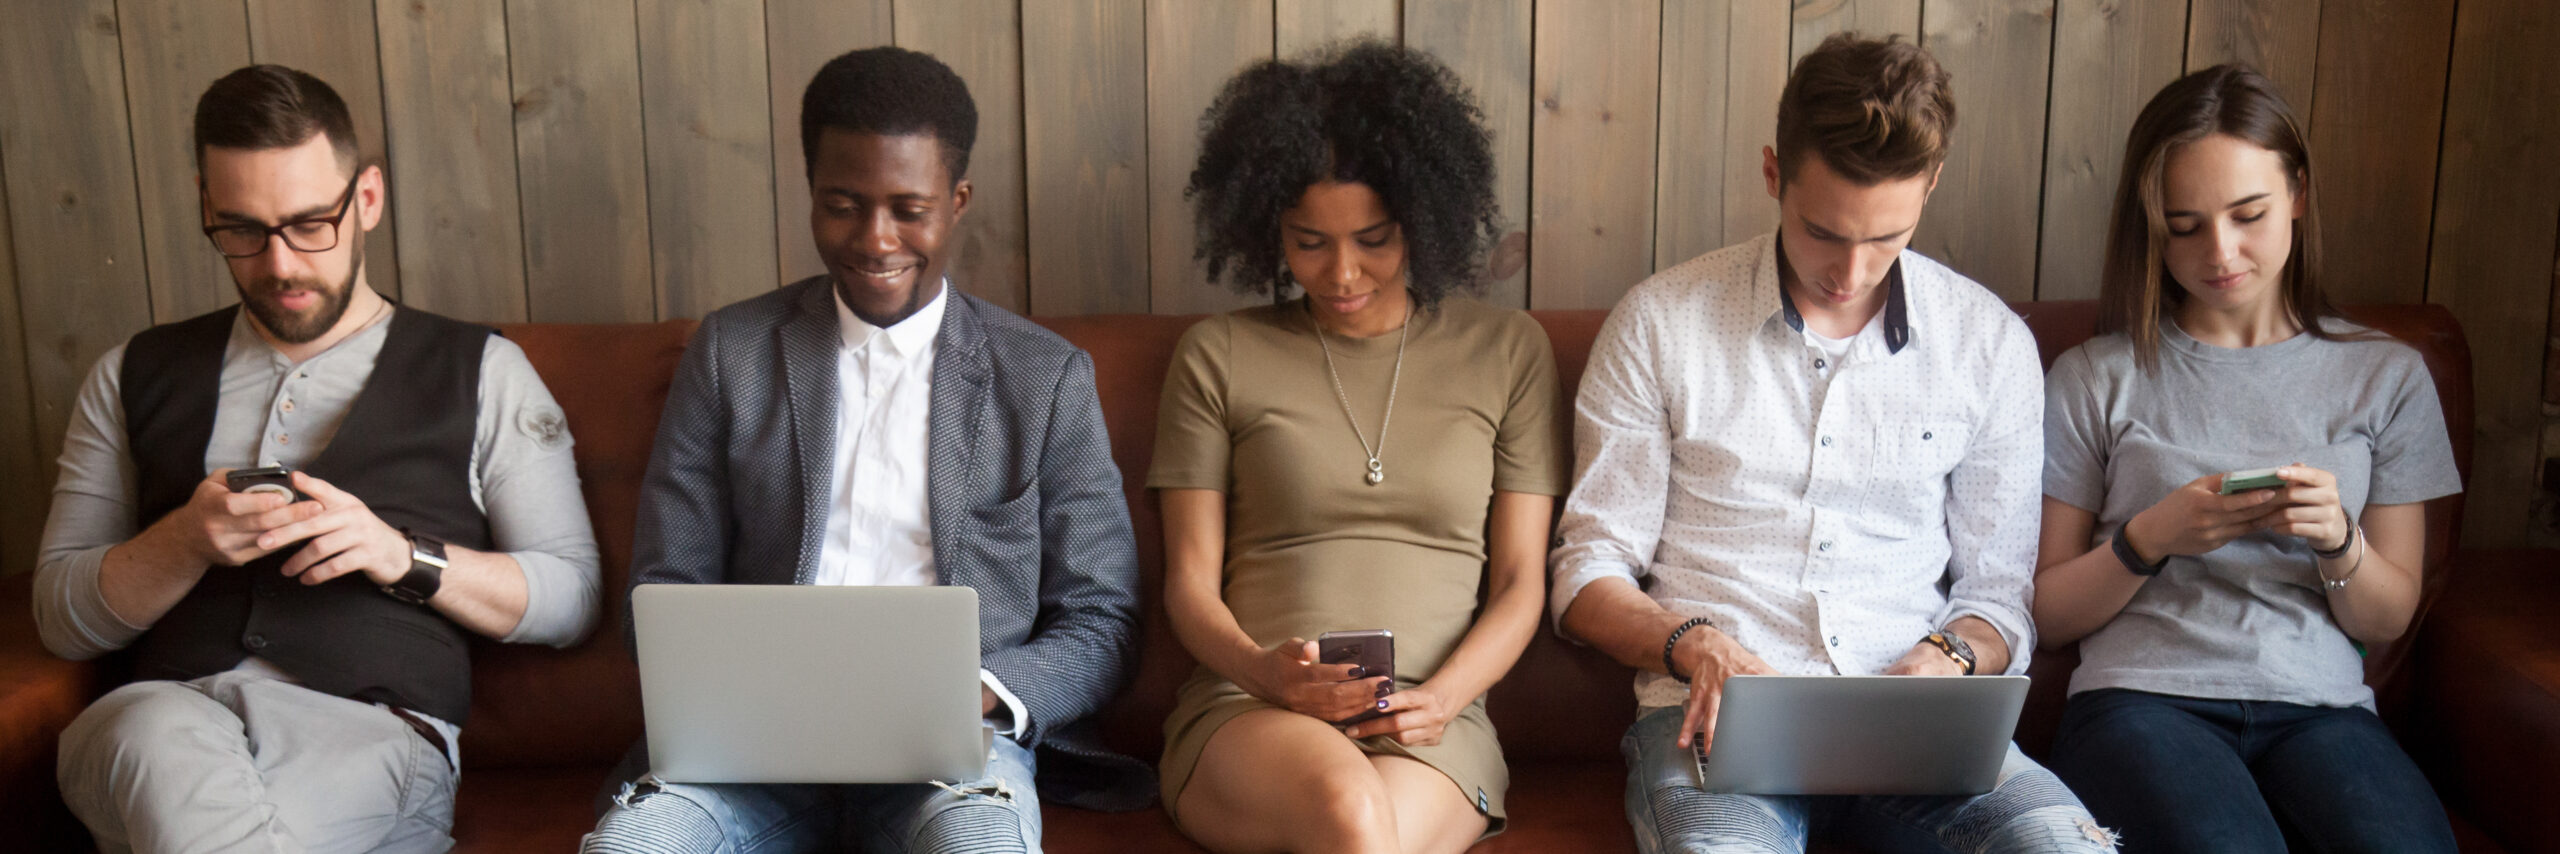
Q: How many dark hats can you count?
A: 0